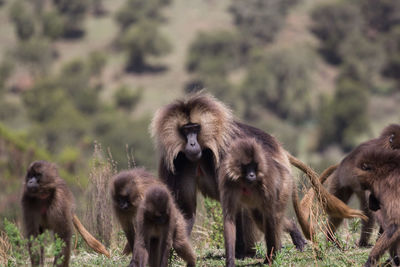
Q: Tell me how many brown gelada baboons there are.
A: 7